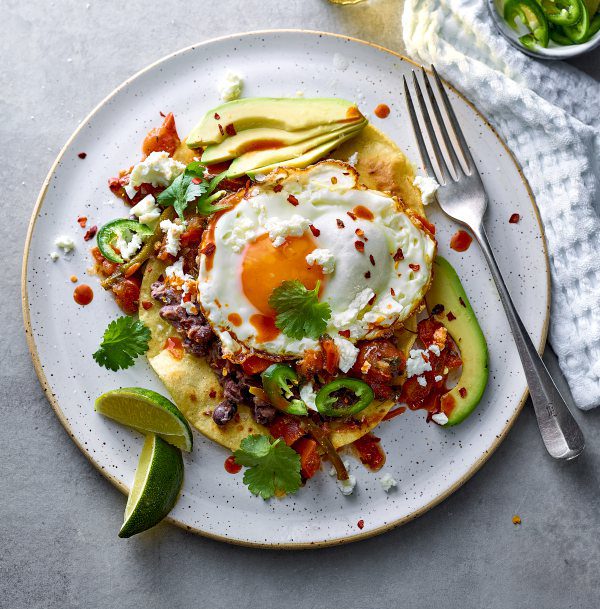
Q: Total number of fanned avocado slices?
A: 4